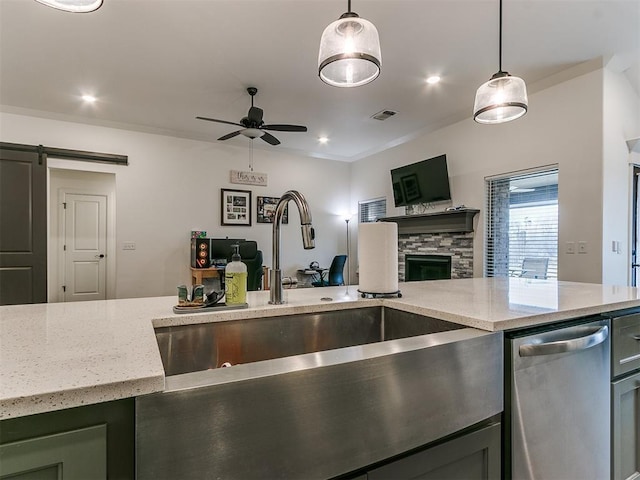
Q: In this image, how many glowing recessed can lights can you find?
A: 3